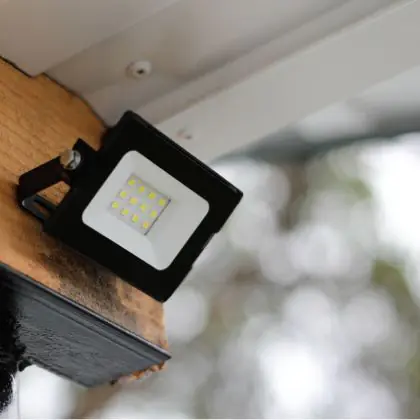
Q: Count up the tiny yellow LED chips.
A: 12